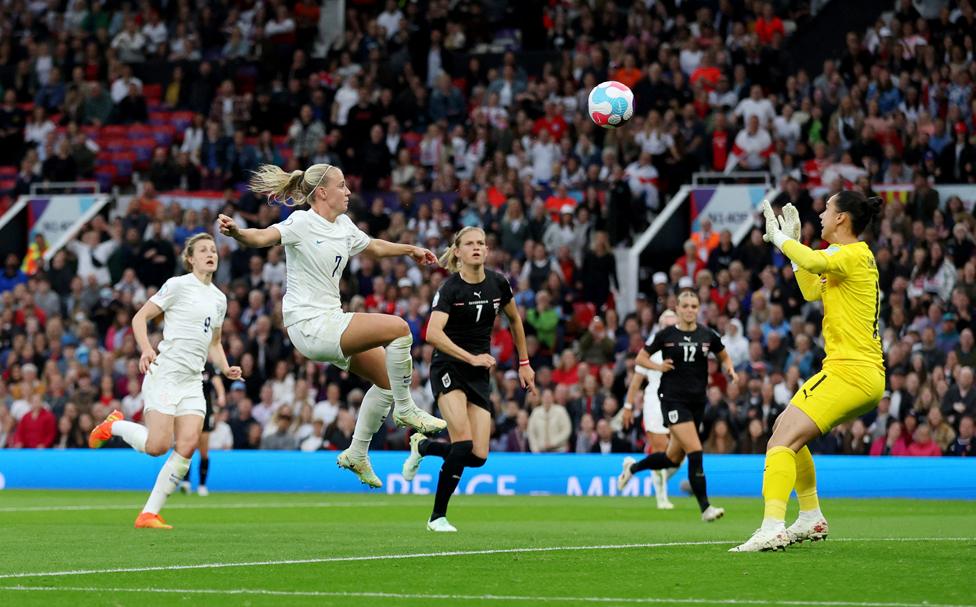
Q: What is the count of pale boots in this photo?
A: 11